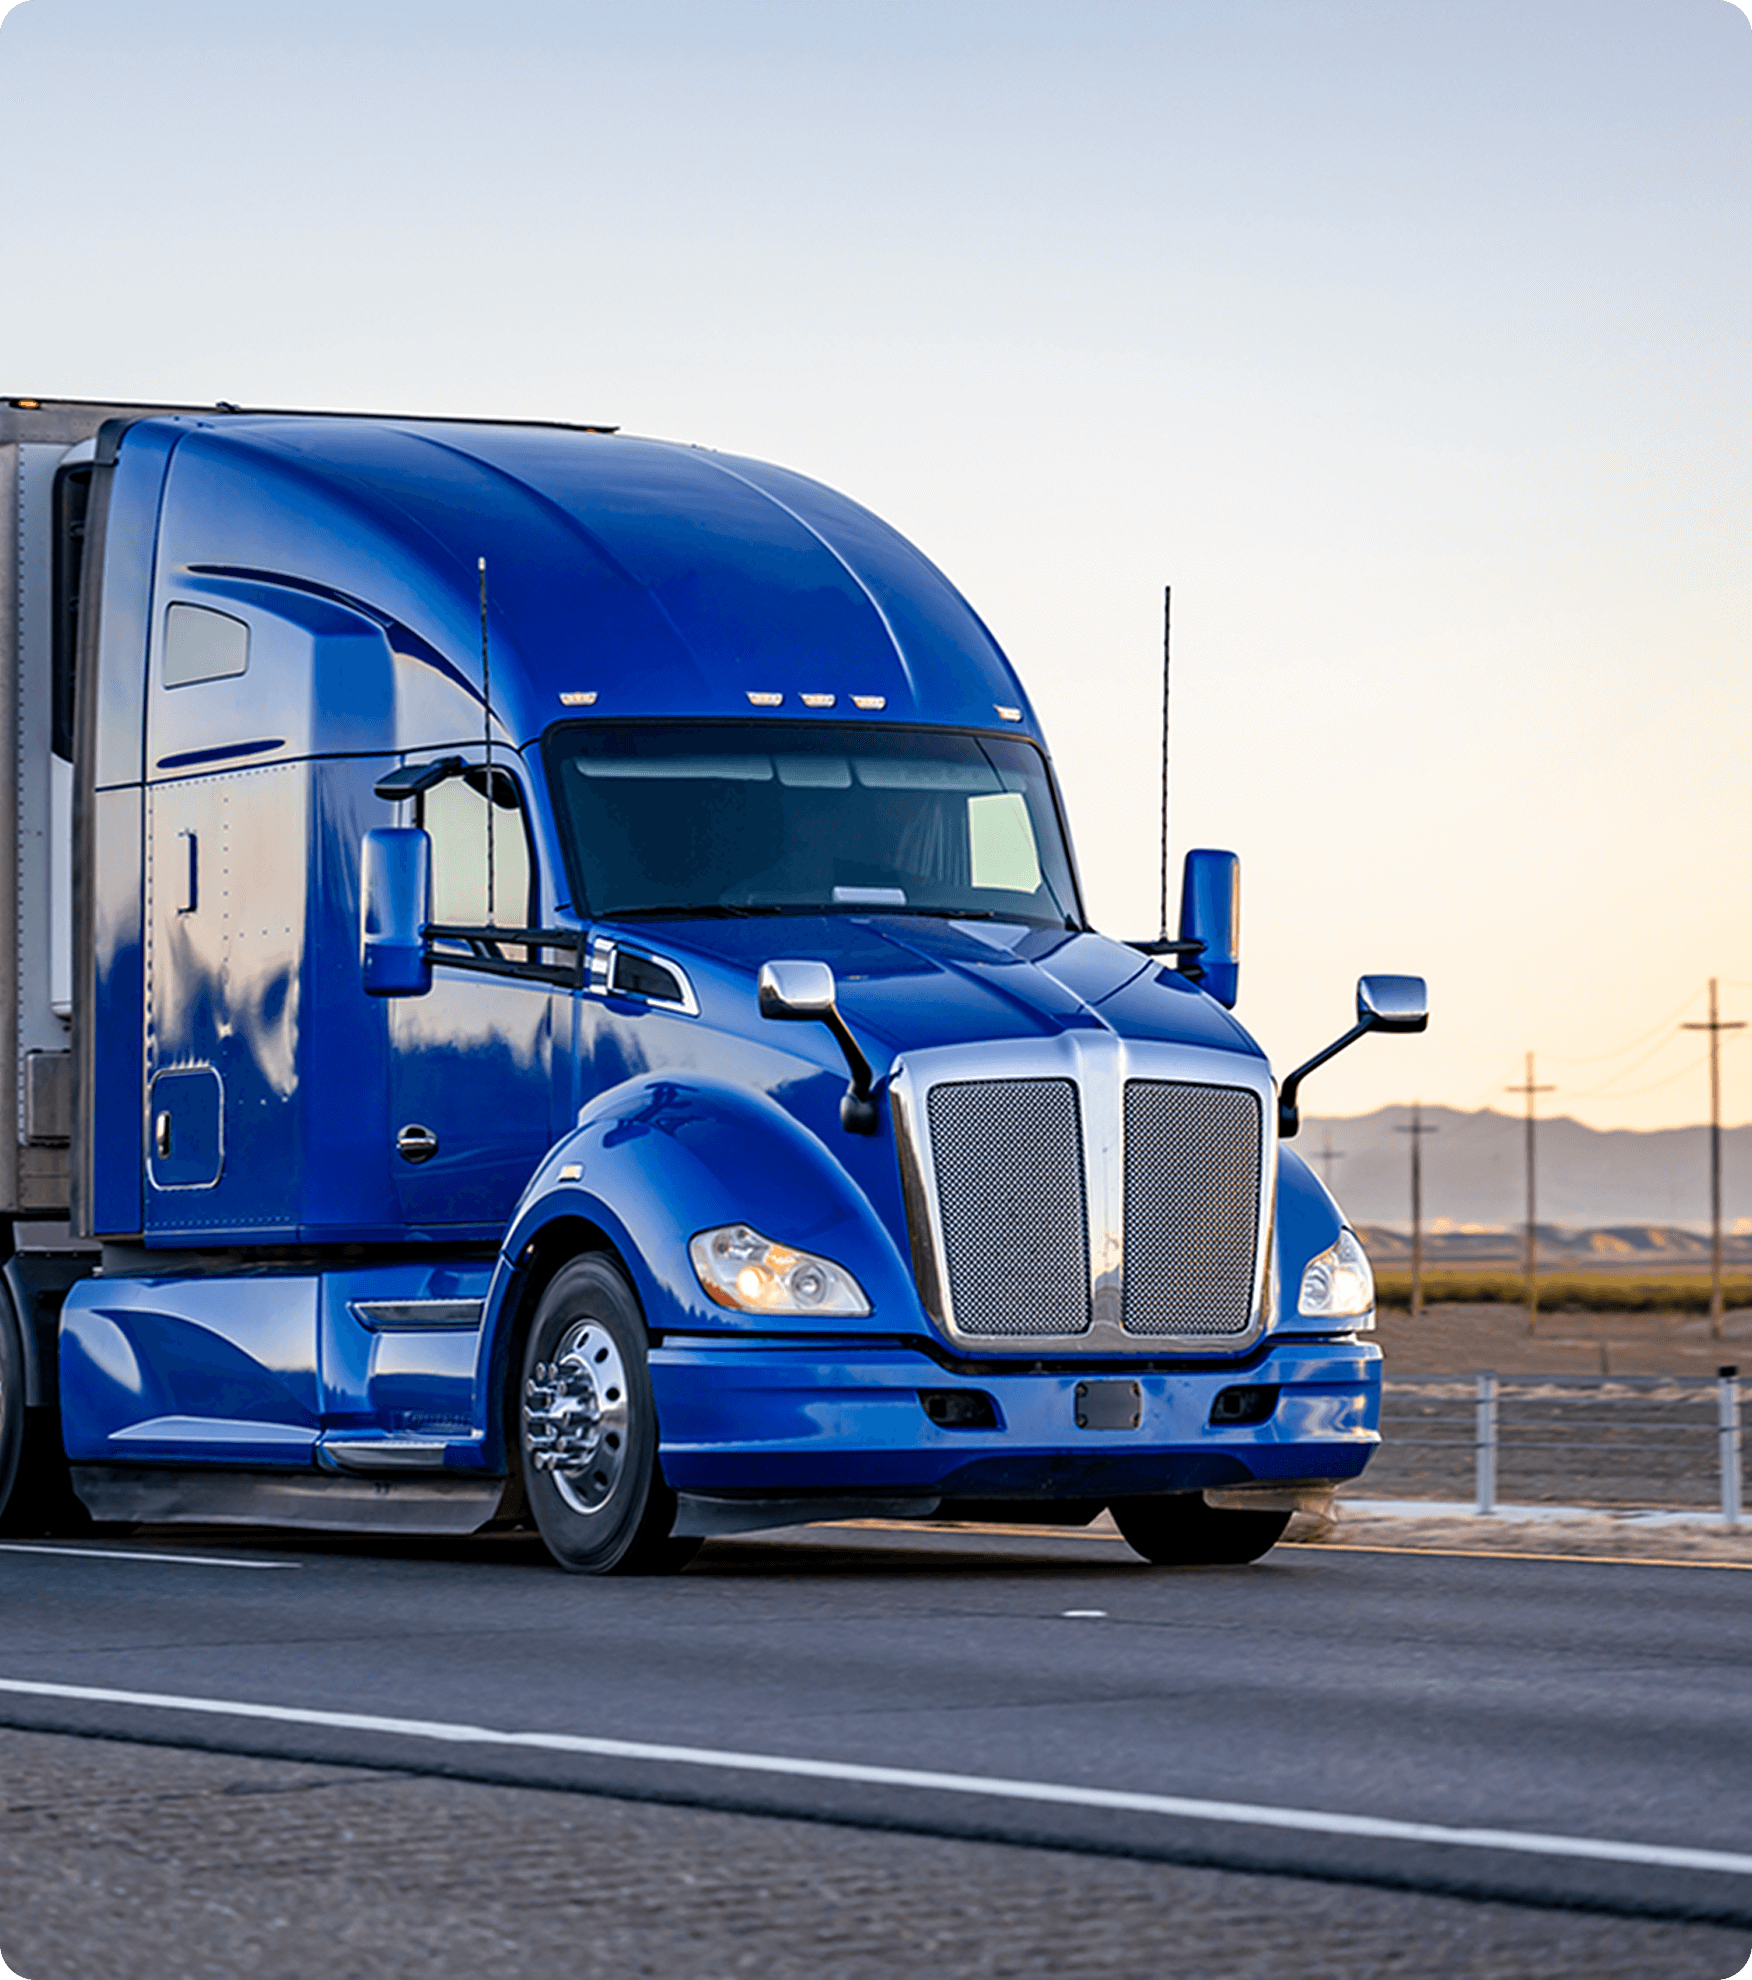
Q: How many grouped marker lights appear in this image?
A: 3